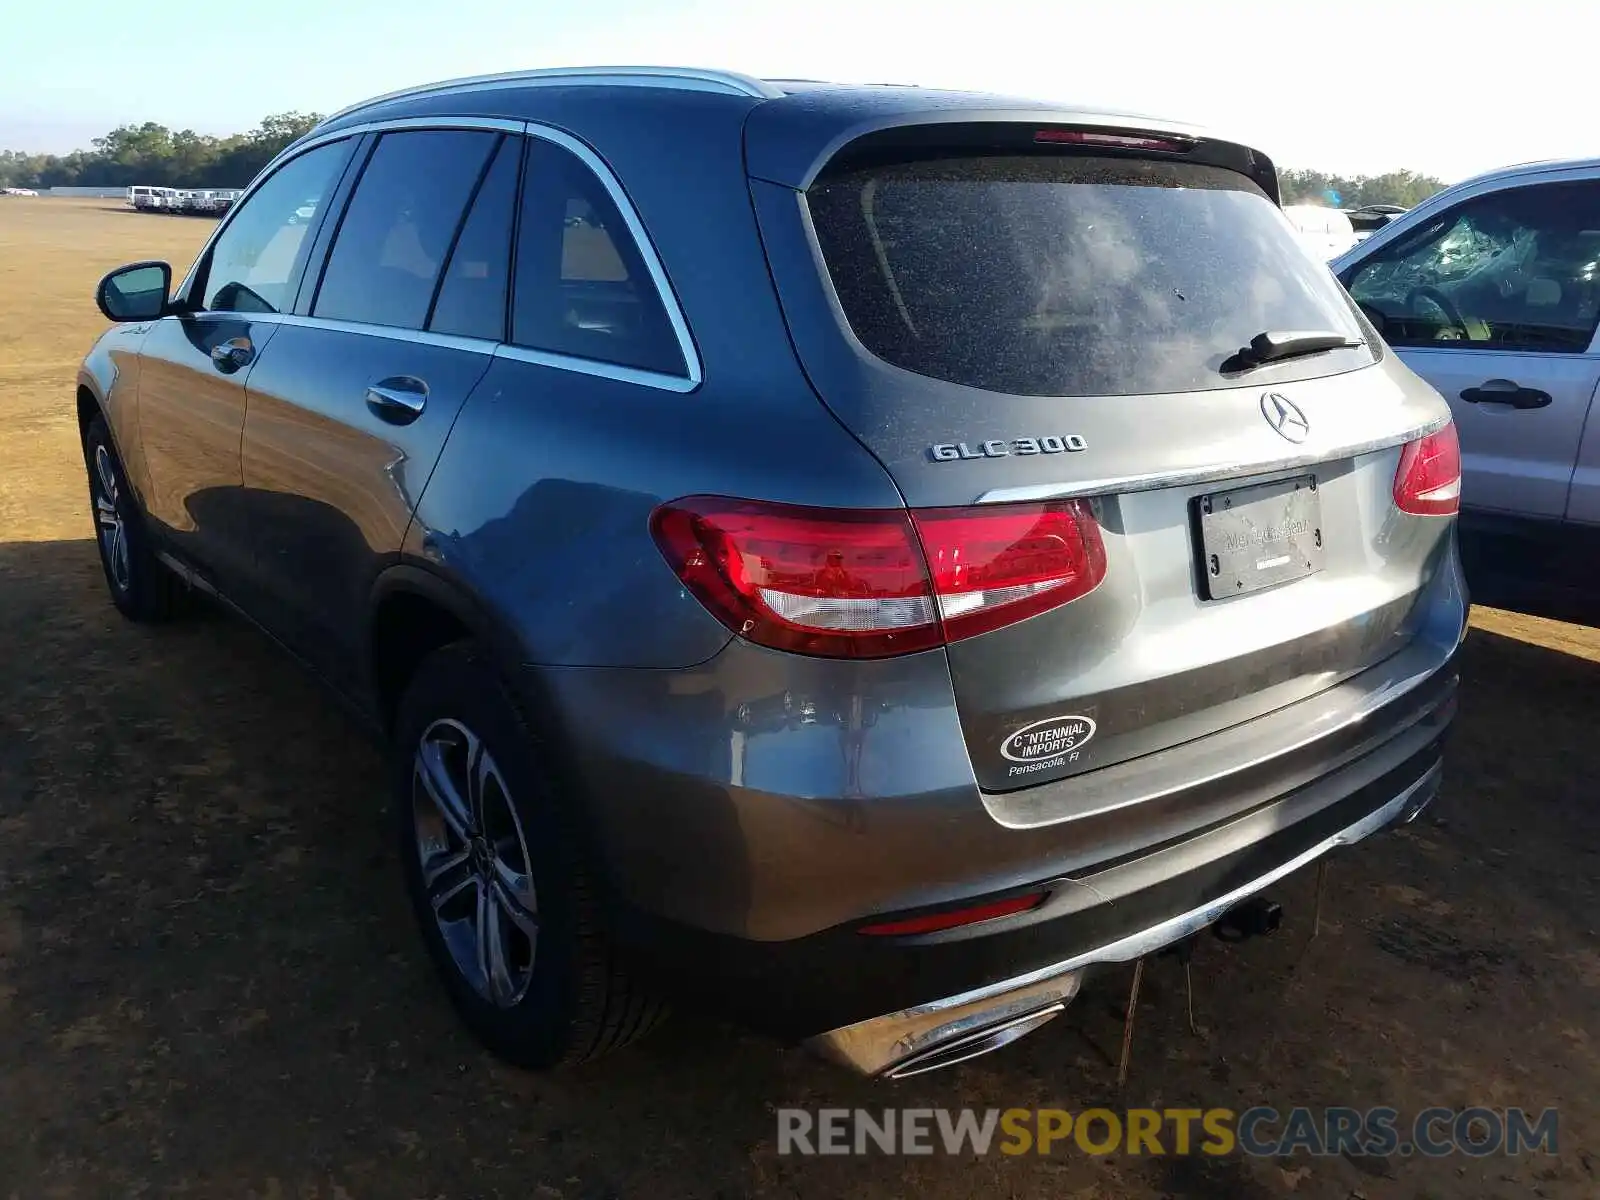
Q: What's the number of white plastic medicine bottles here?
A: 0